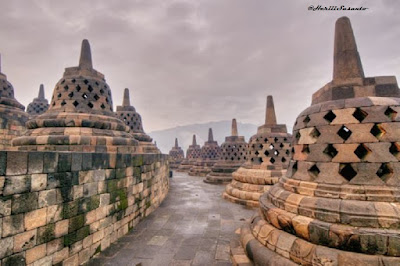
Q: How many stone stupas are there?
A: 10